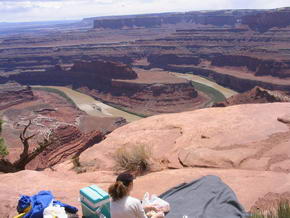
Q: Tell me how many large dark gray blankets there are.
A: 1